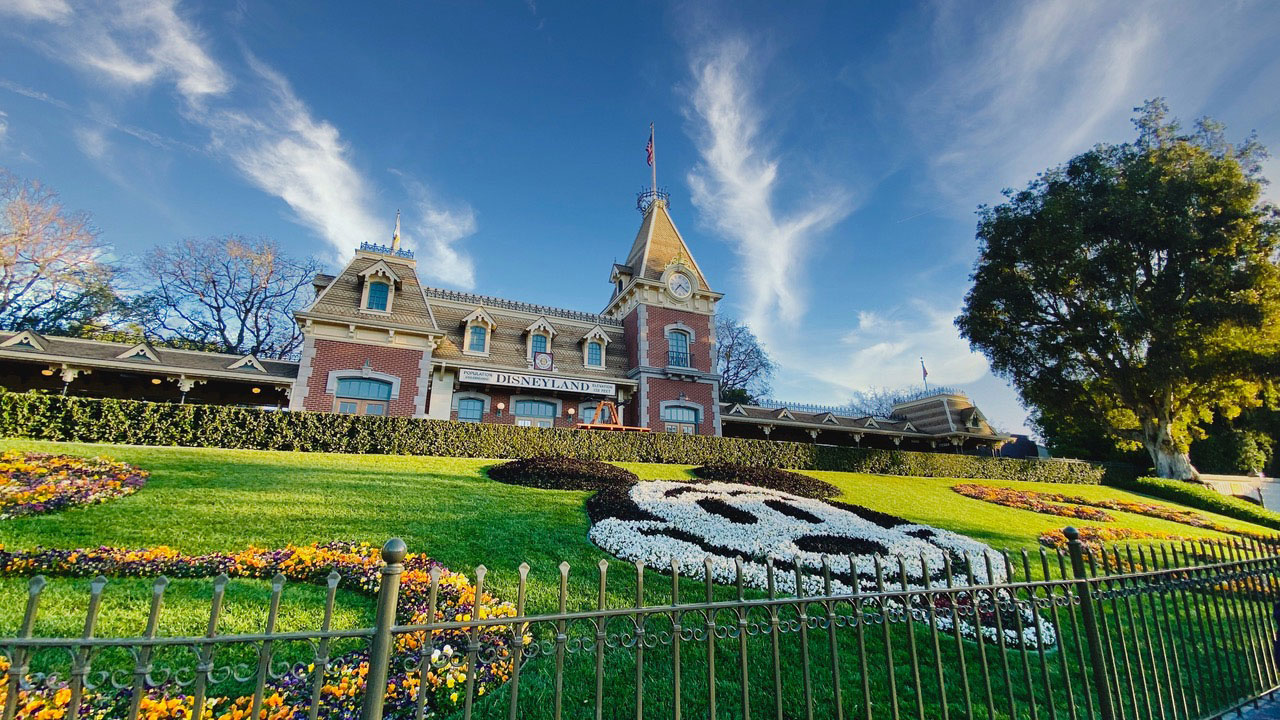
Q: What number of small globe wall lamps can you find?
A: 2